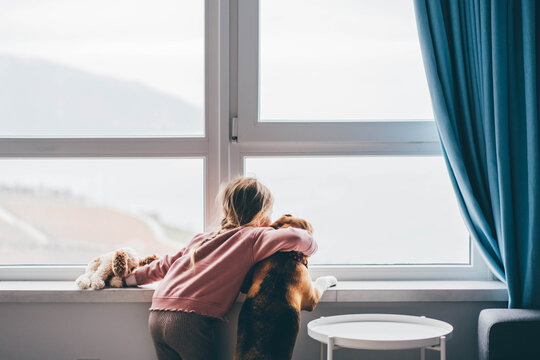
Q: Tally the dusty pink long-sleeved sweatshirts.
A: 1